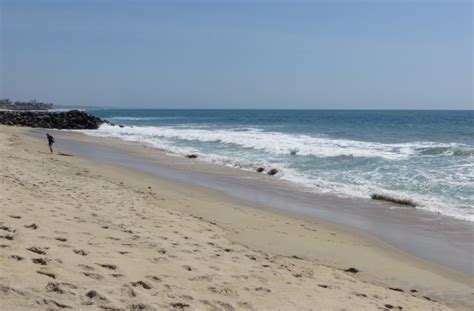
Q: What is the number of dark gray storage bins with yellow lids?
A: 0